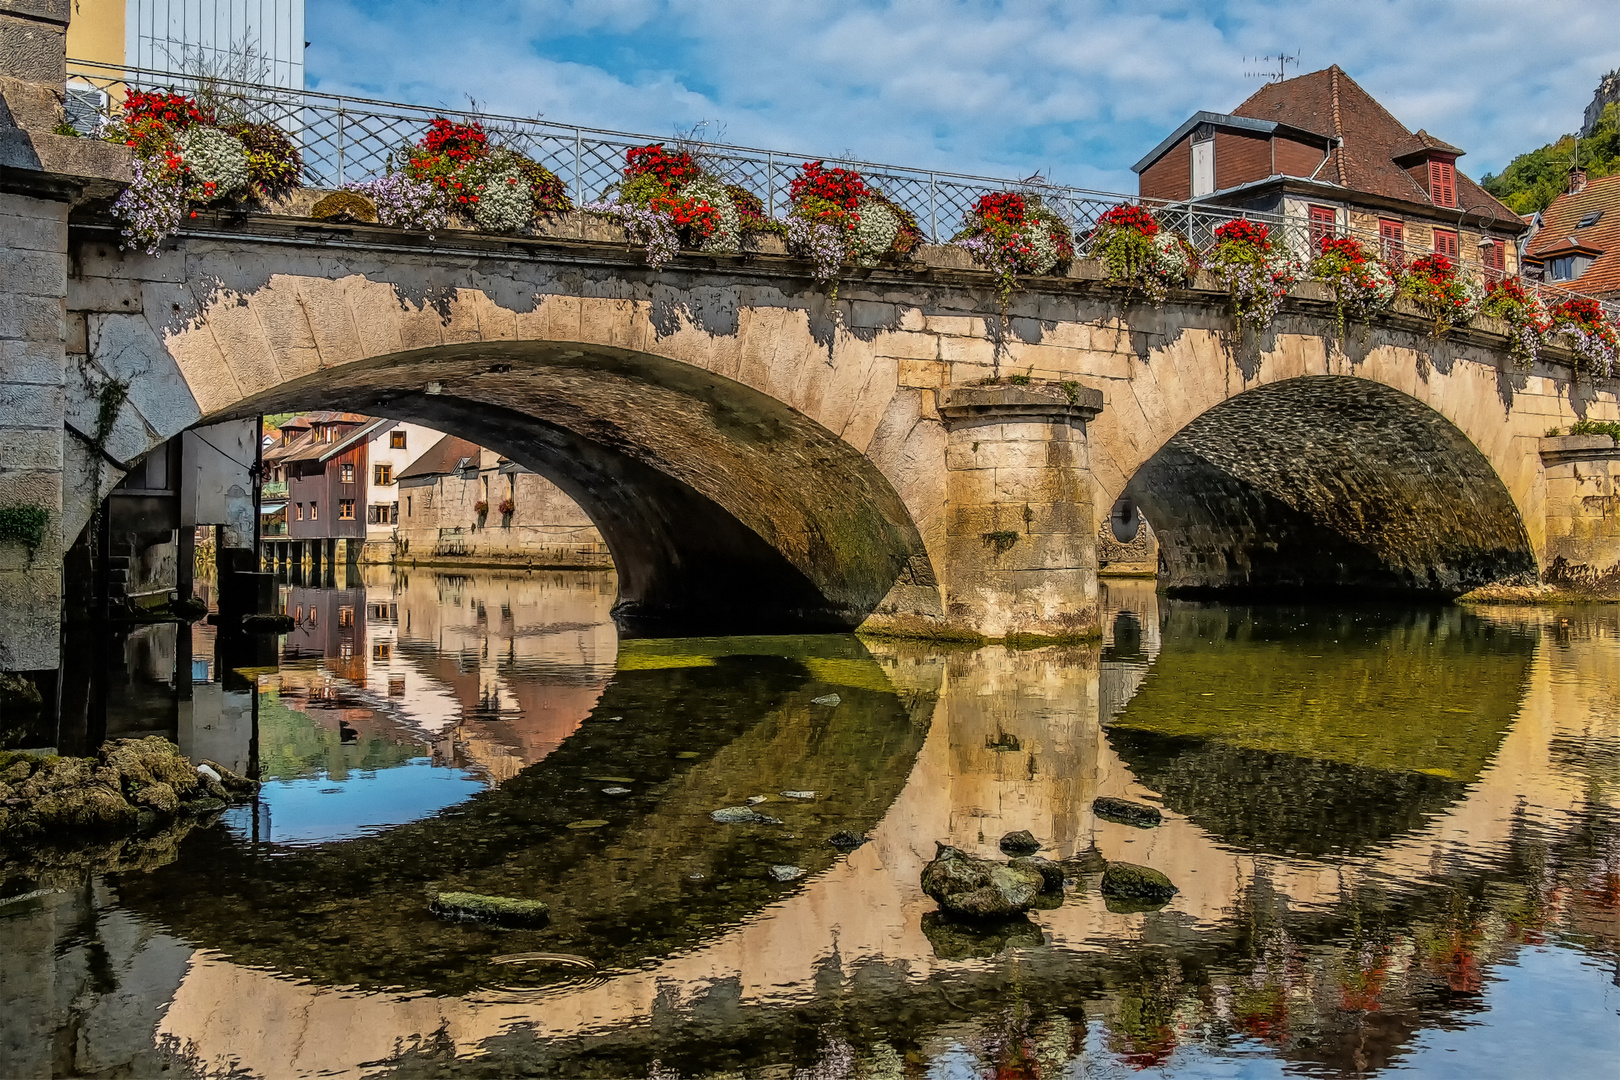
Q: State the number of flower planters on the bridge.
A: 11